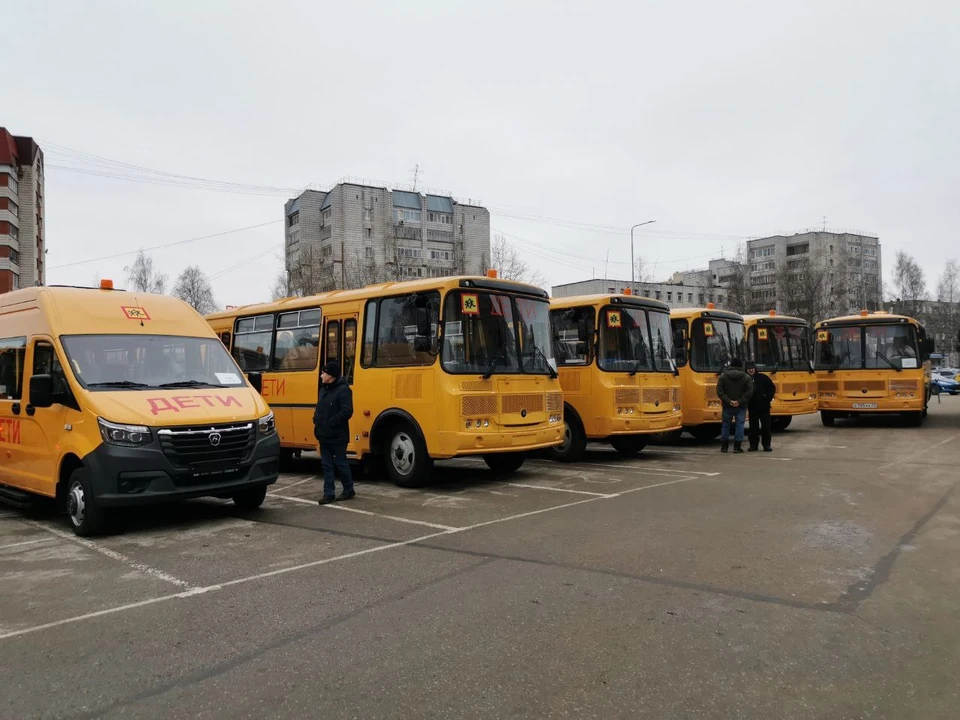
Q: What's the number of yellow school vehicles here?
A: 6